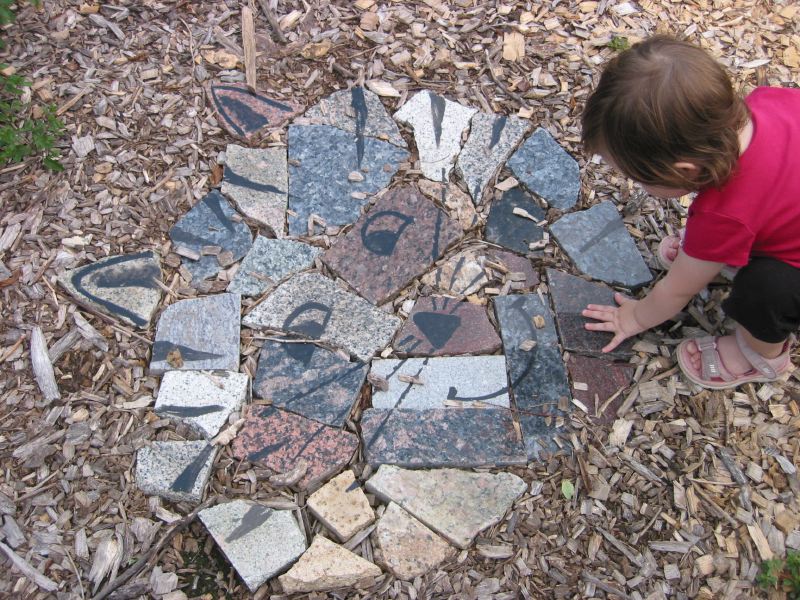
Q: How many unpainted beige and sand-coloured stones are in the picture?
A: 3